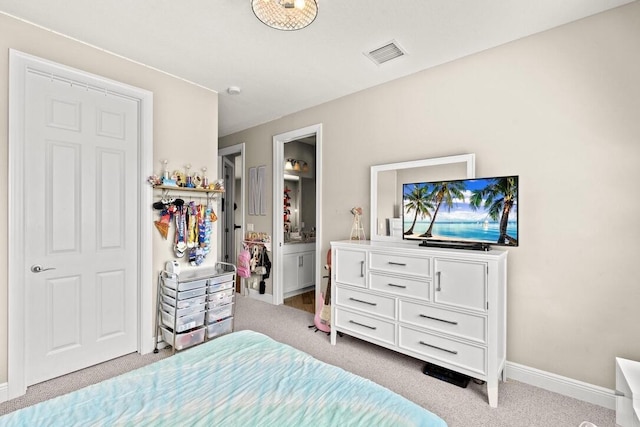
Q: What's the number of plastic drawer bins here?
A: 12